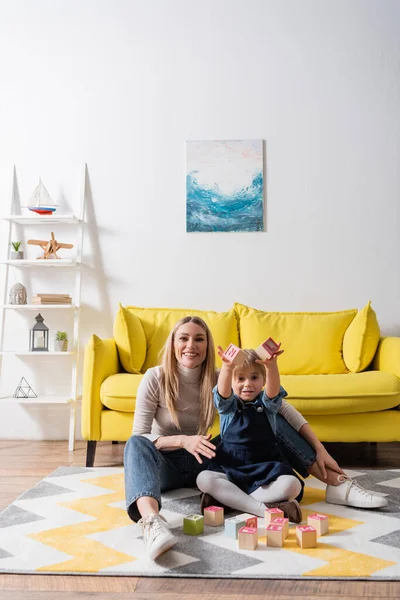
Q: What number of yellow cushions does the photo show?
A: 4